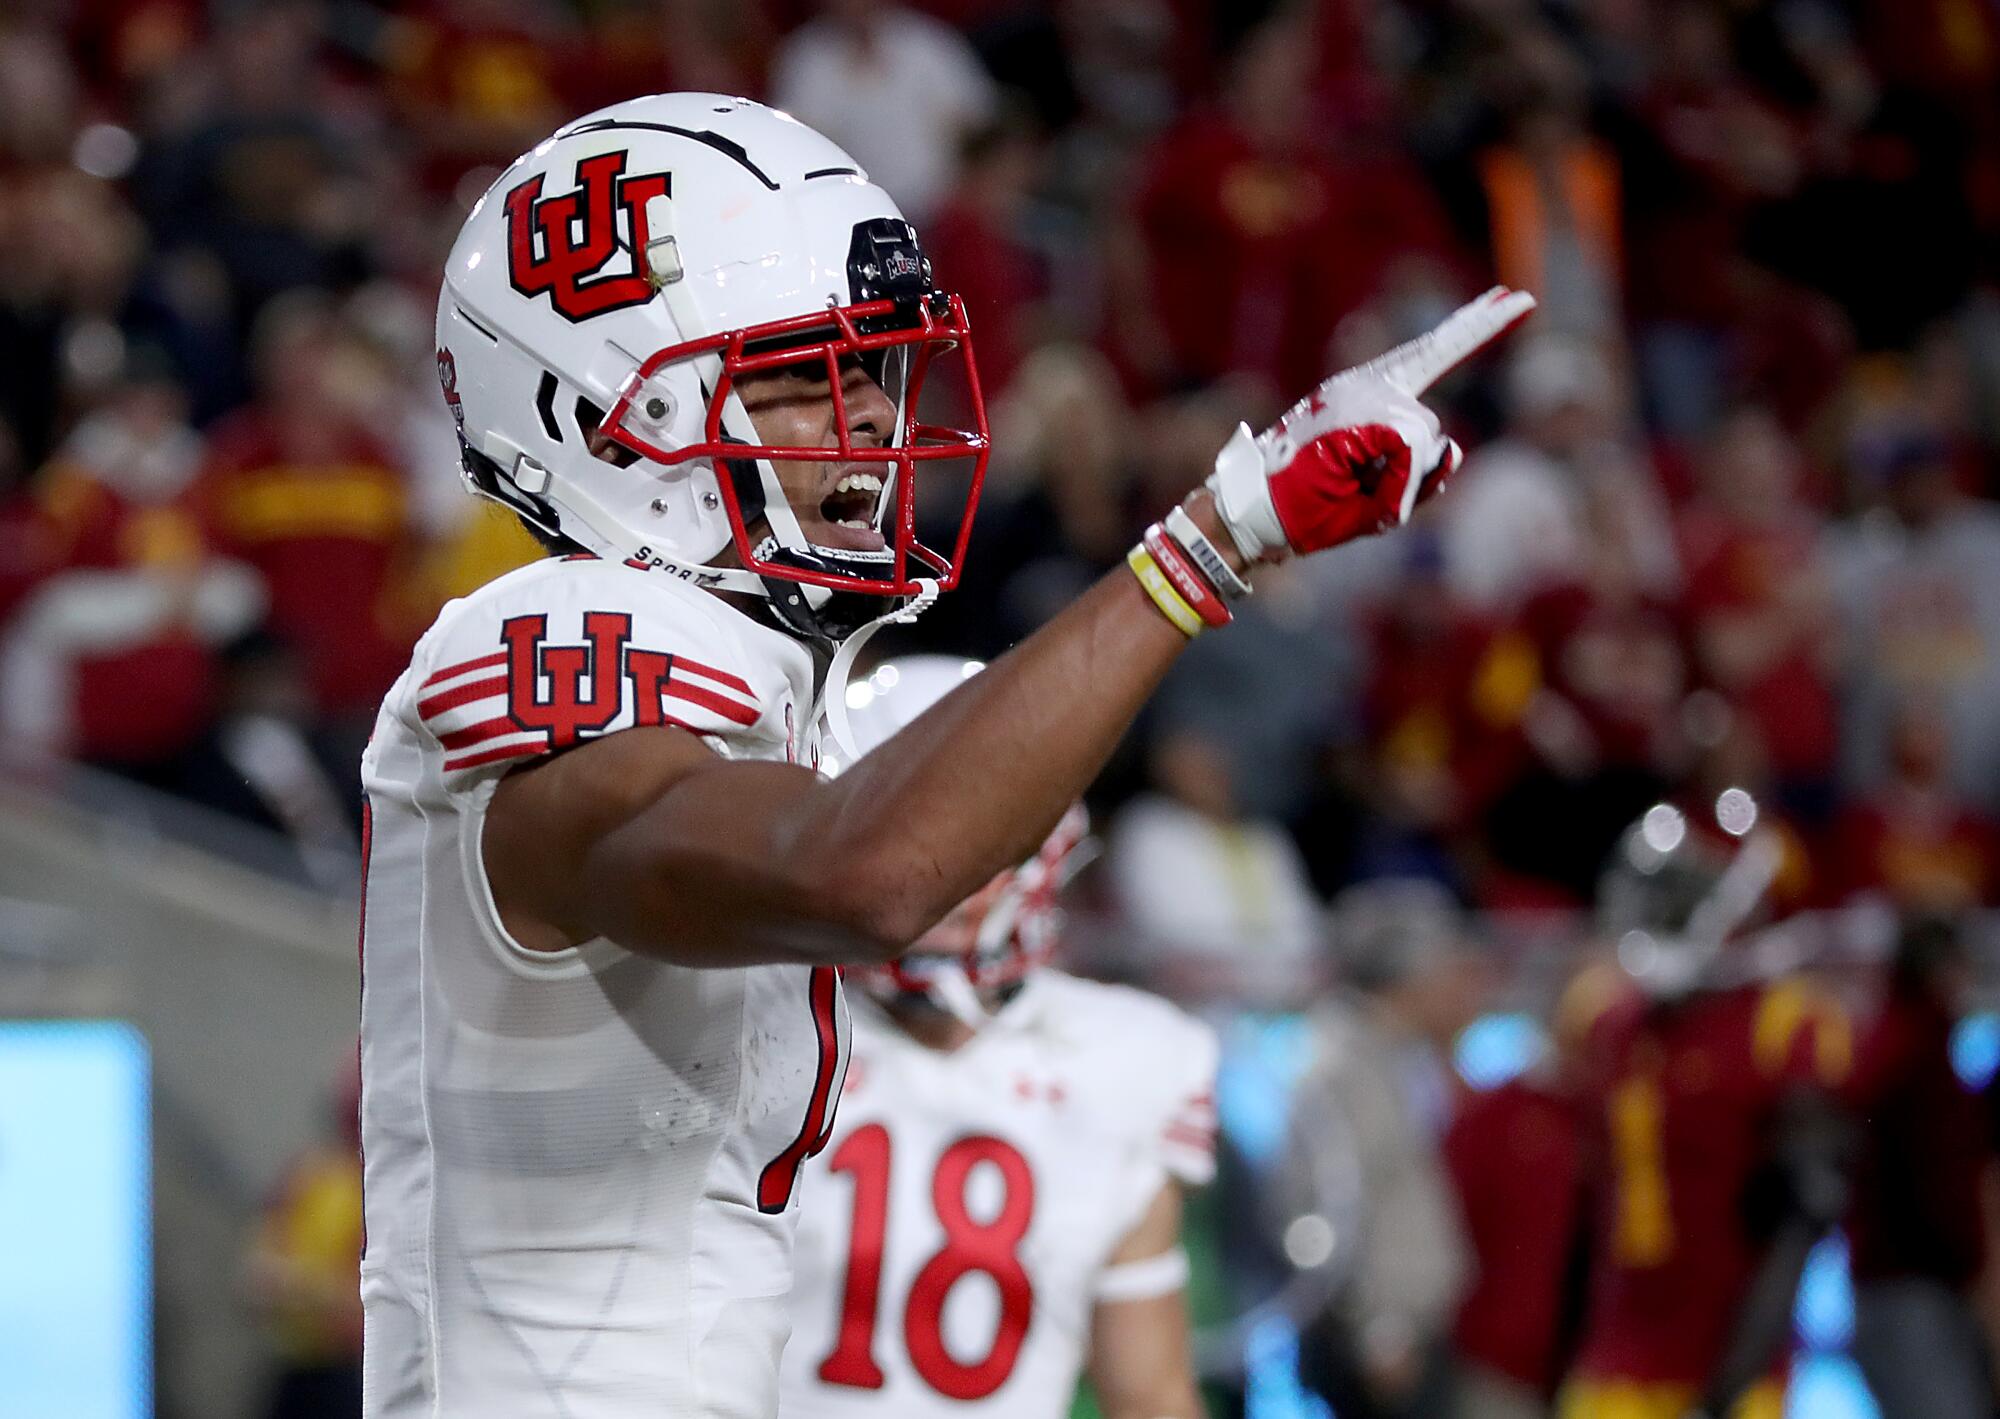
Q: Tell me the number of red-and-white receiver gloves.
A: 1